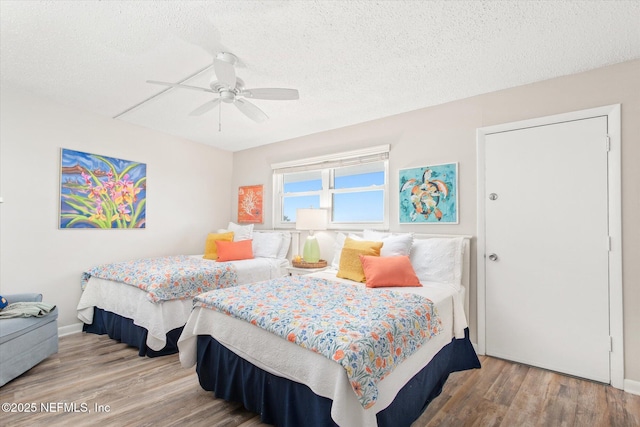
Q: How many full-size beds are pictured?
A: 2